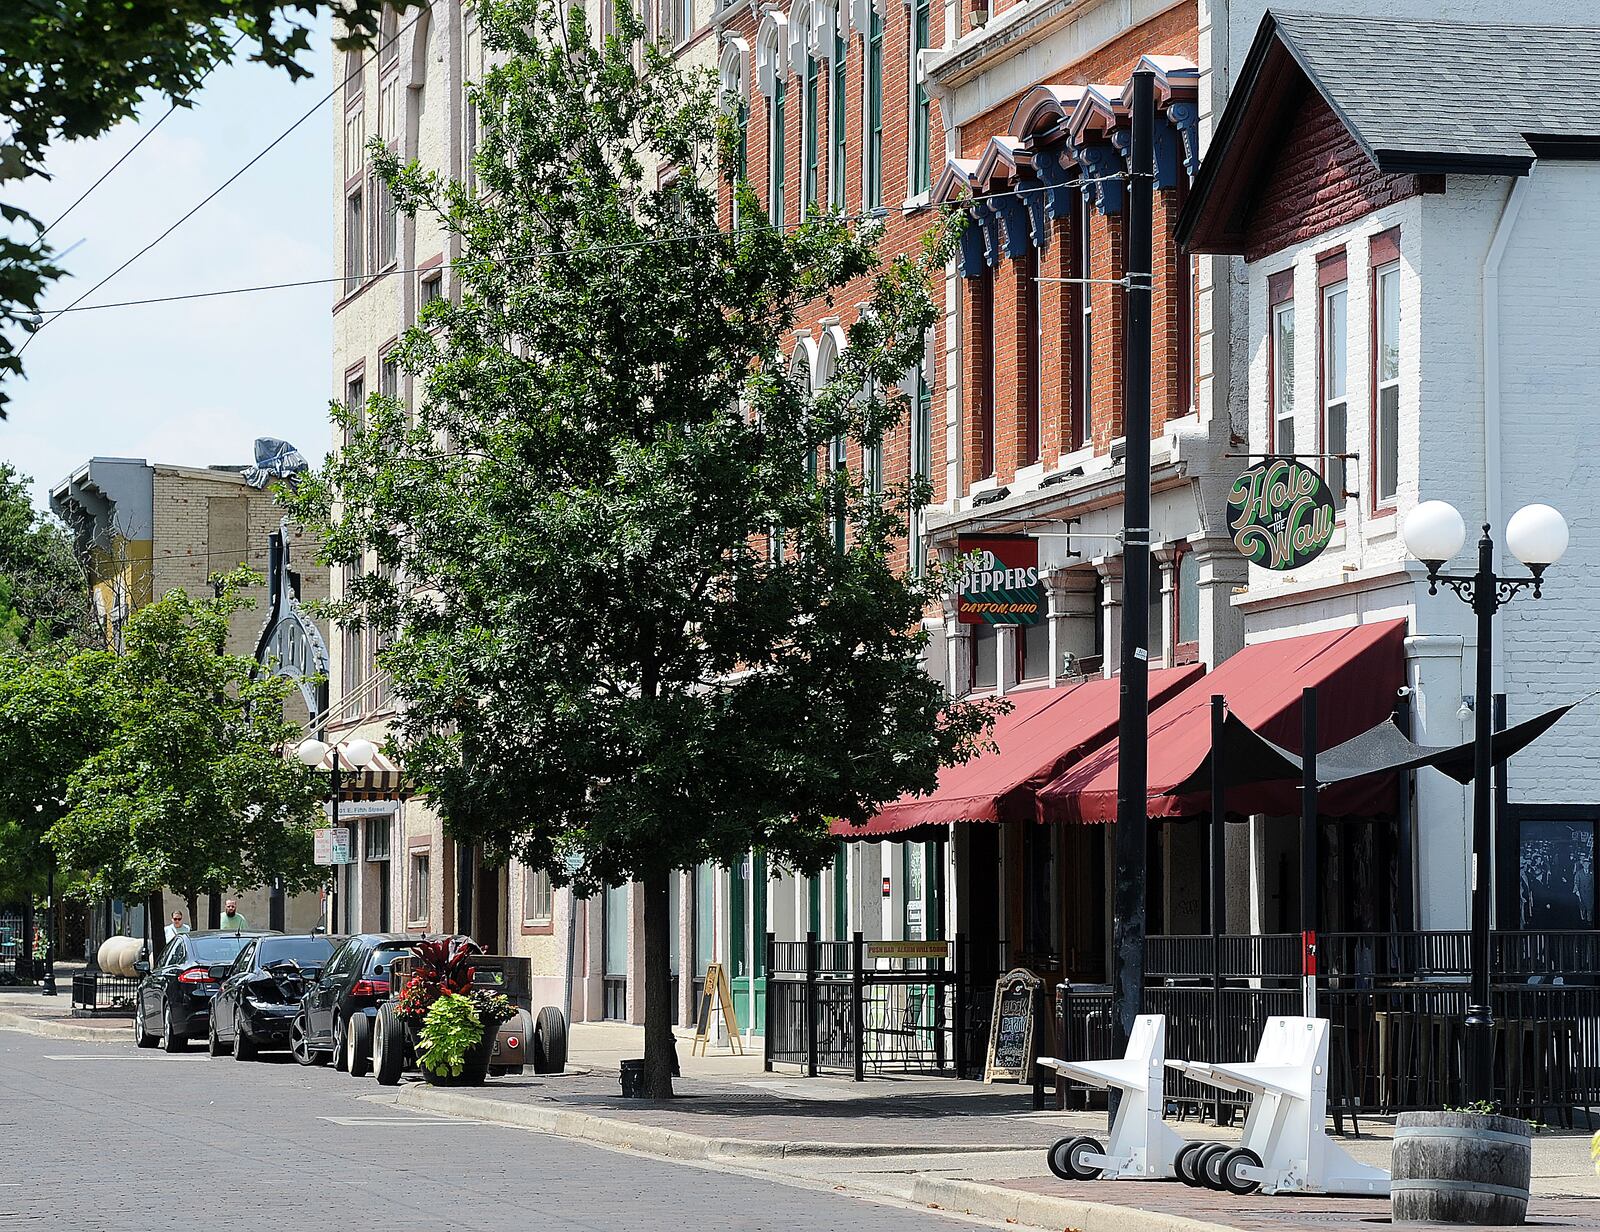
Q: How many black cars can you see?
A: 3